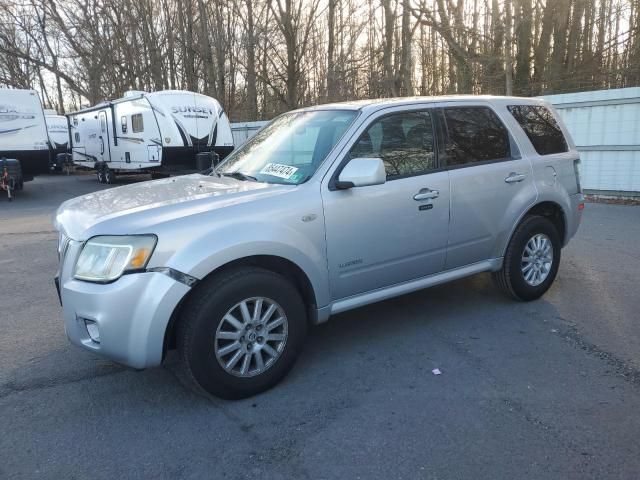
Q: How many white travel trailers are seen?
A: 3